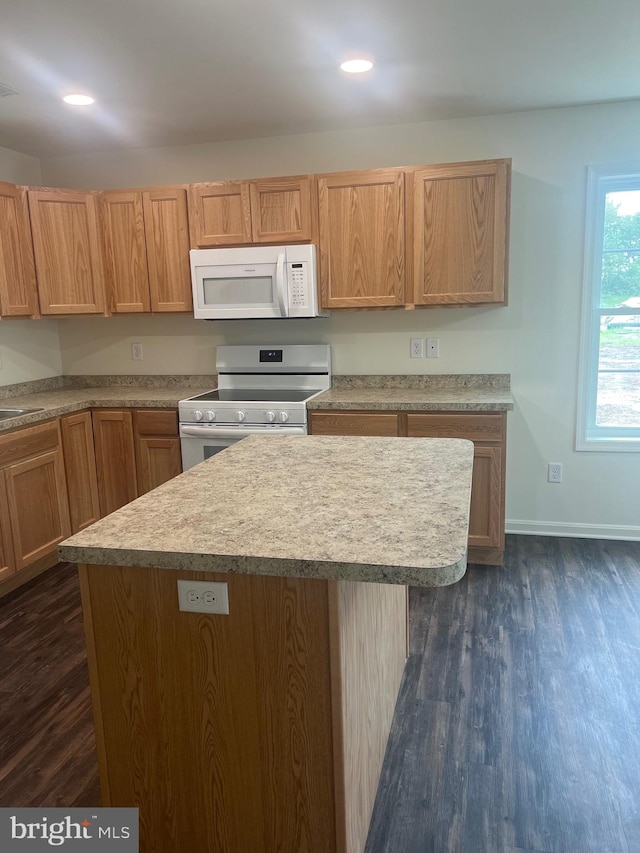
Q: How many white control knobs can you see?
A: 5